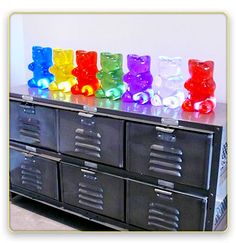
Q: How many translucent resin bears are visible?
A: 7